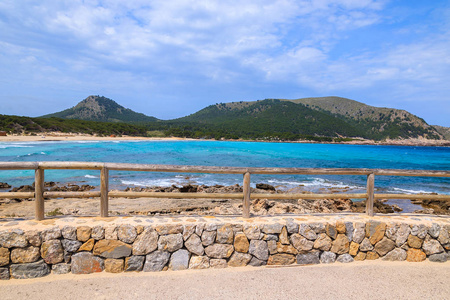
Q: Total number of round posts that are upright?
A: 4